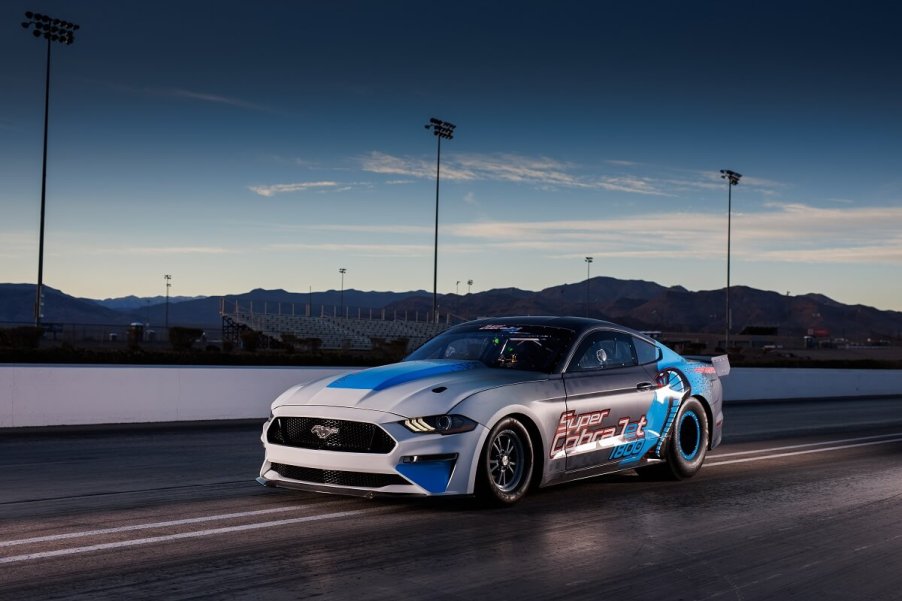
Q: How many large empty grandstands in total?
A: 1